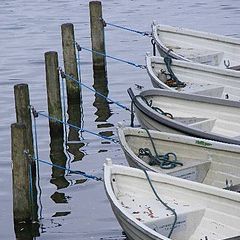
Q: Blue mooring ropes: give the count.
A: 5